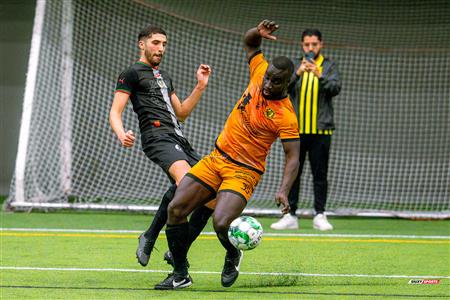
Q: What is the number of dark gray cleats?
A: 2